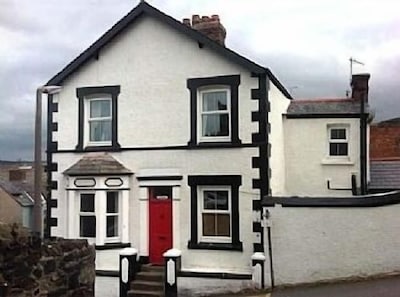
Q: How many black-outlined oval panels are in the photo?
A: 2